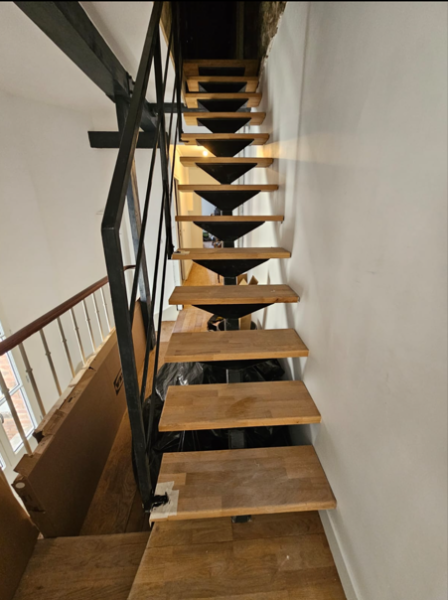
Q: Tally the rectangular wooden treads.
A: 13